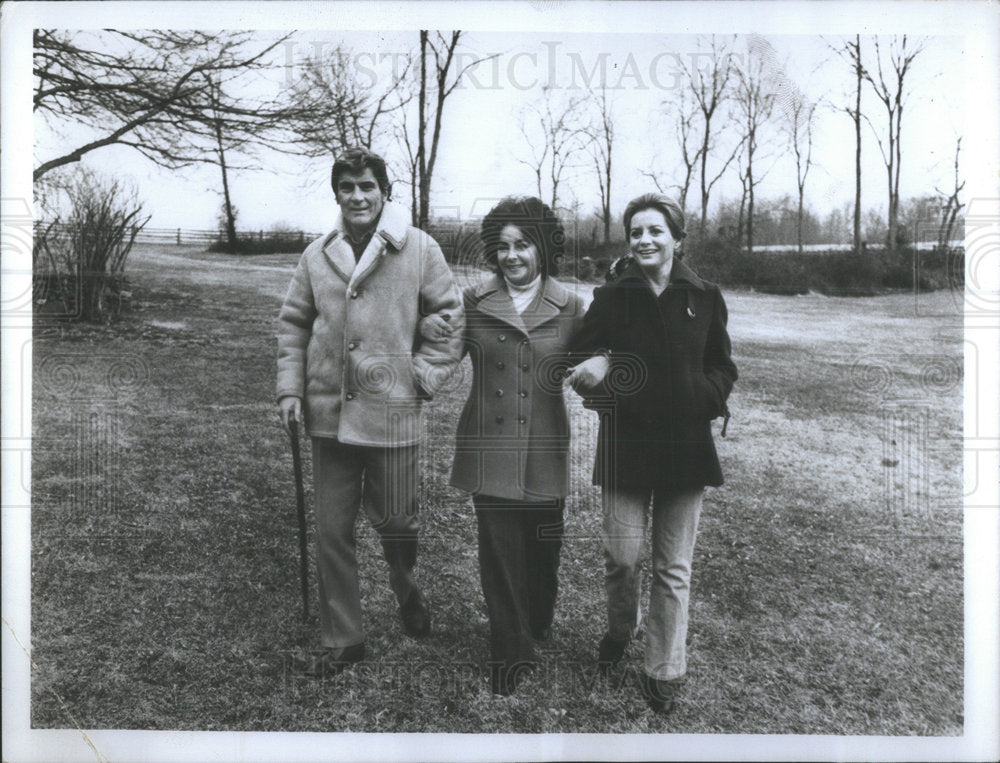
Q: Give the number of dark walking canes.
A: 1